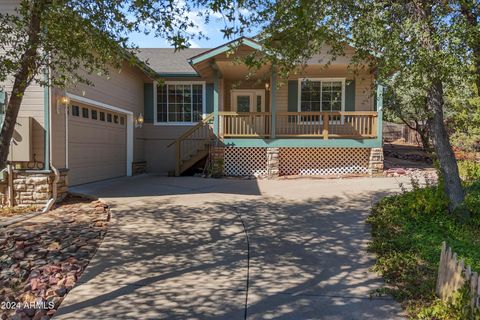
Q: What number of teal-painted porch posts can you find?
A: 3